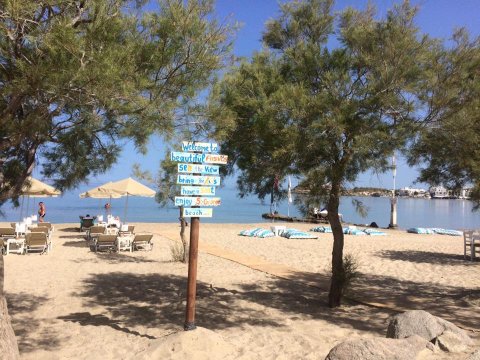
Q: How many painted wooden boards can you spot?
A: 7